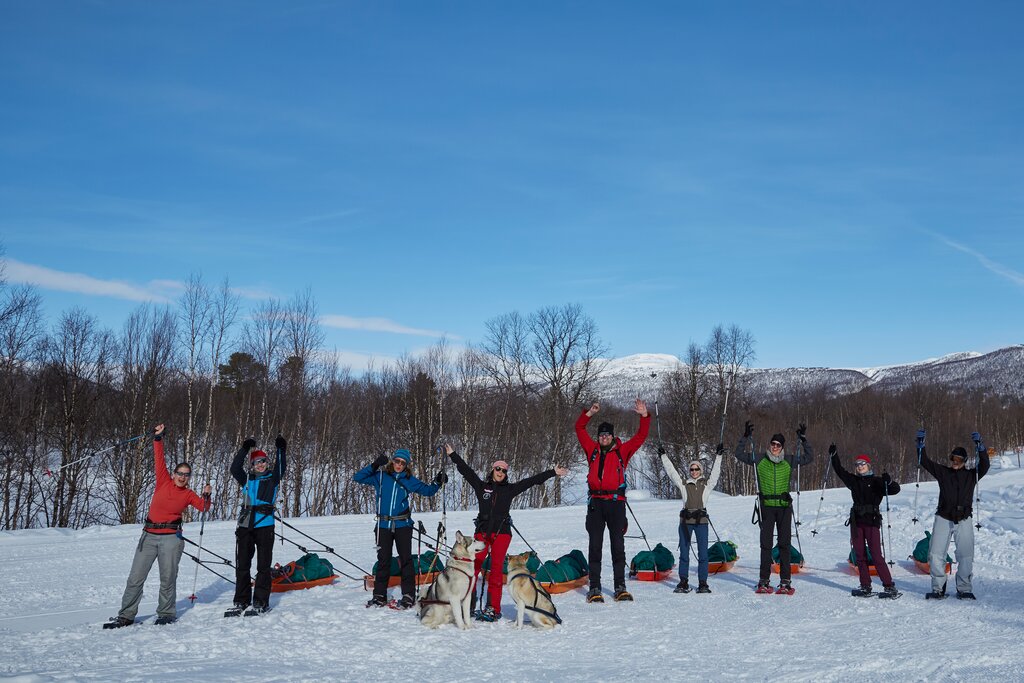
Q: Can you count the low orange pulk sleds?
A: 9